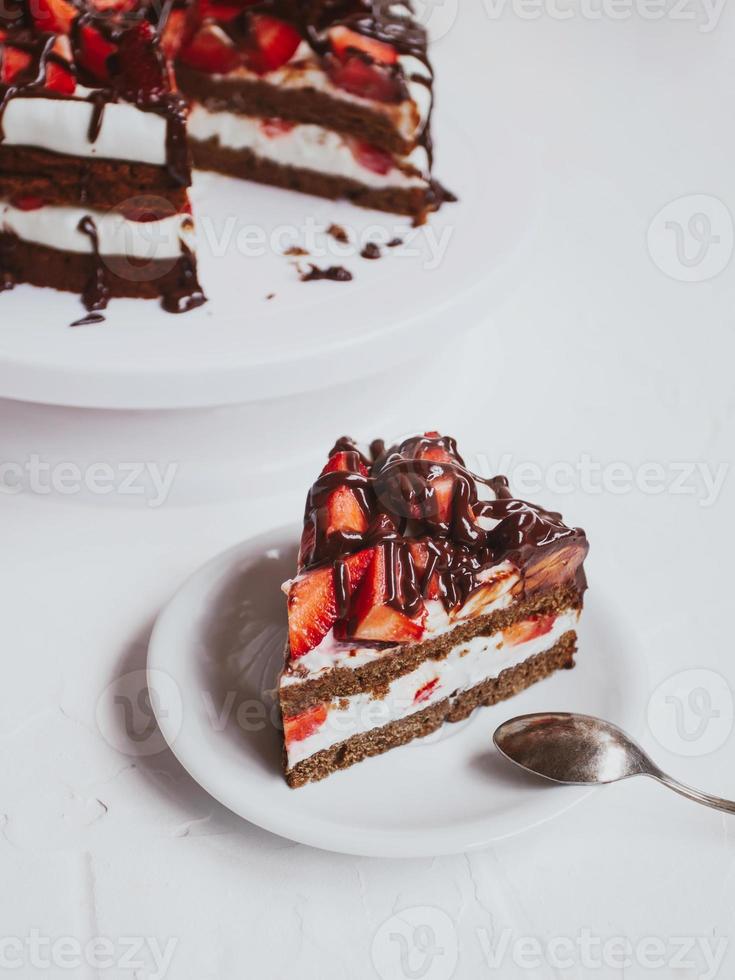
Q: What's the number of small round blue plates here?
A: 0